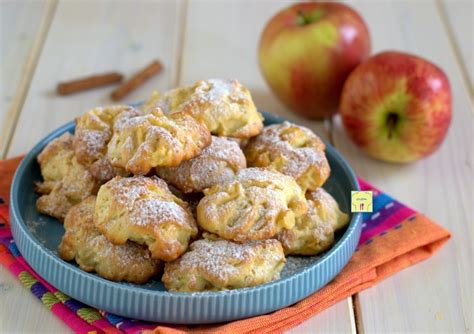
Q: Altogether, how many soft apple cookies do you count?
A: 11